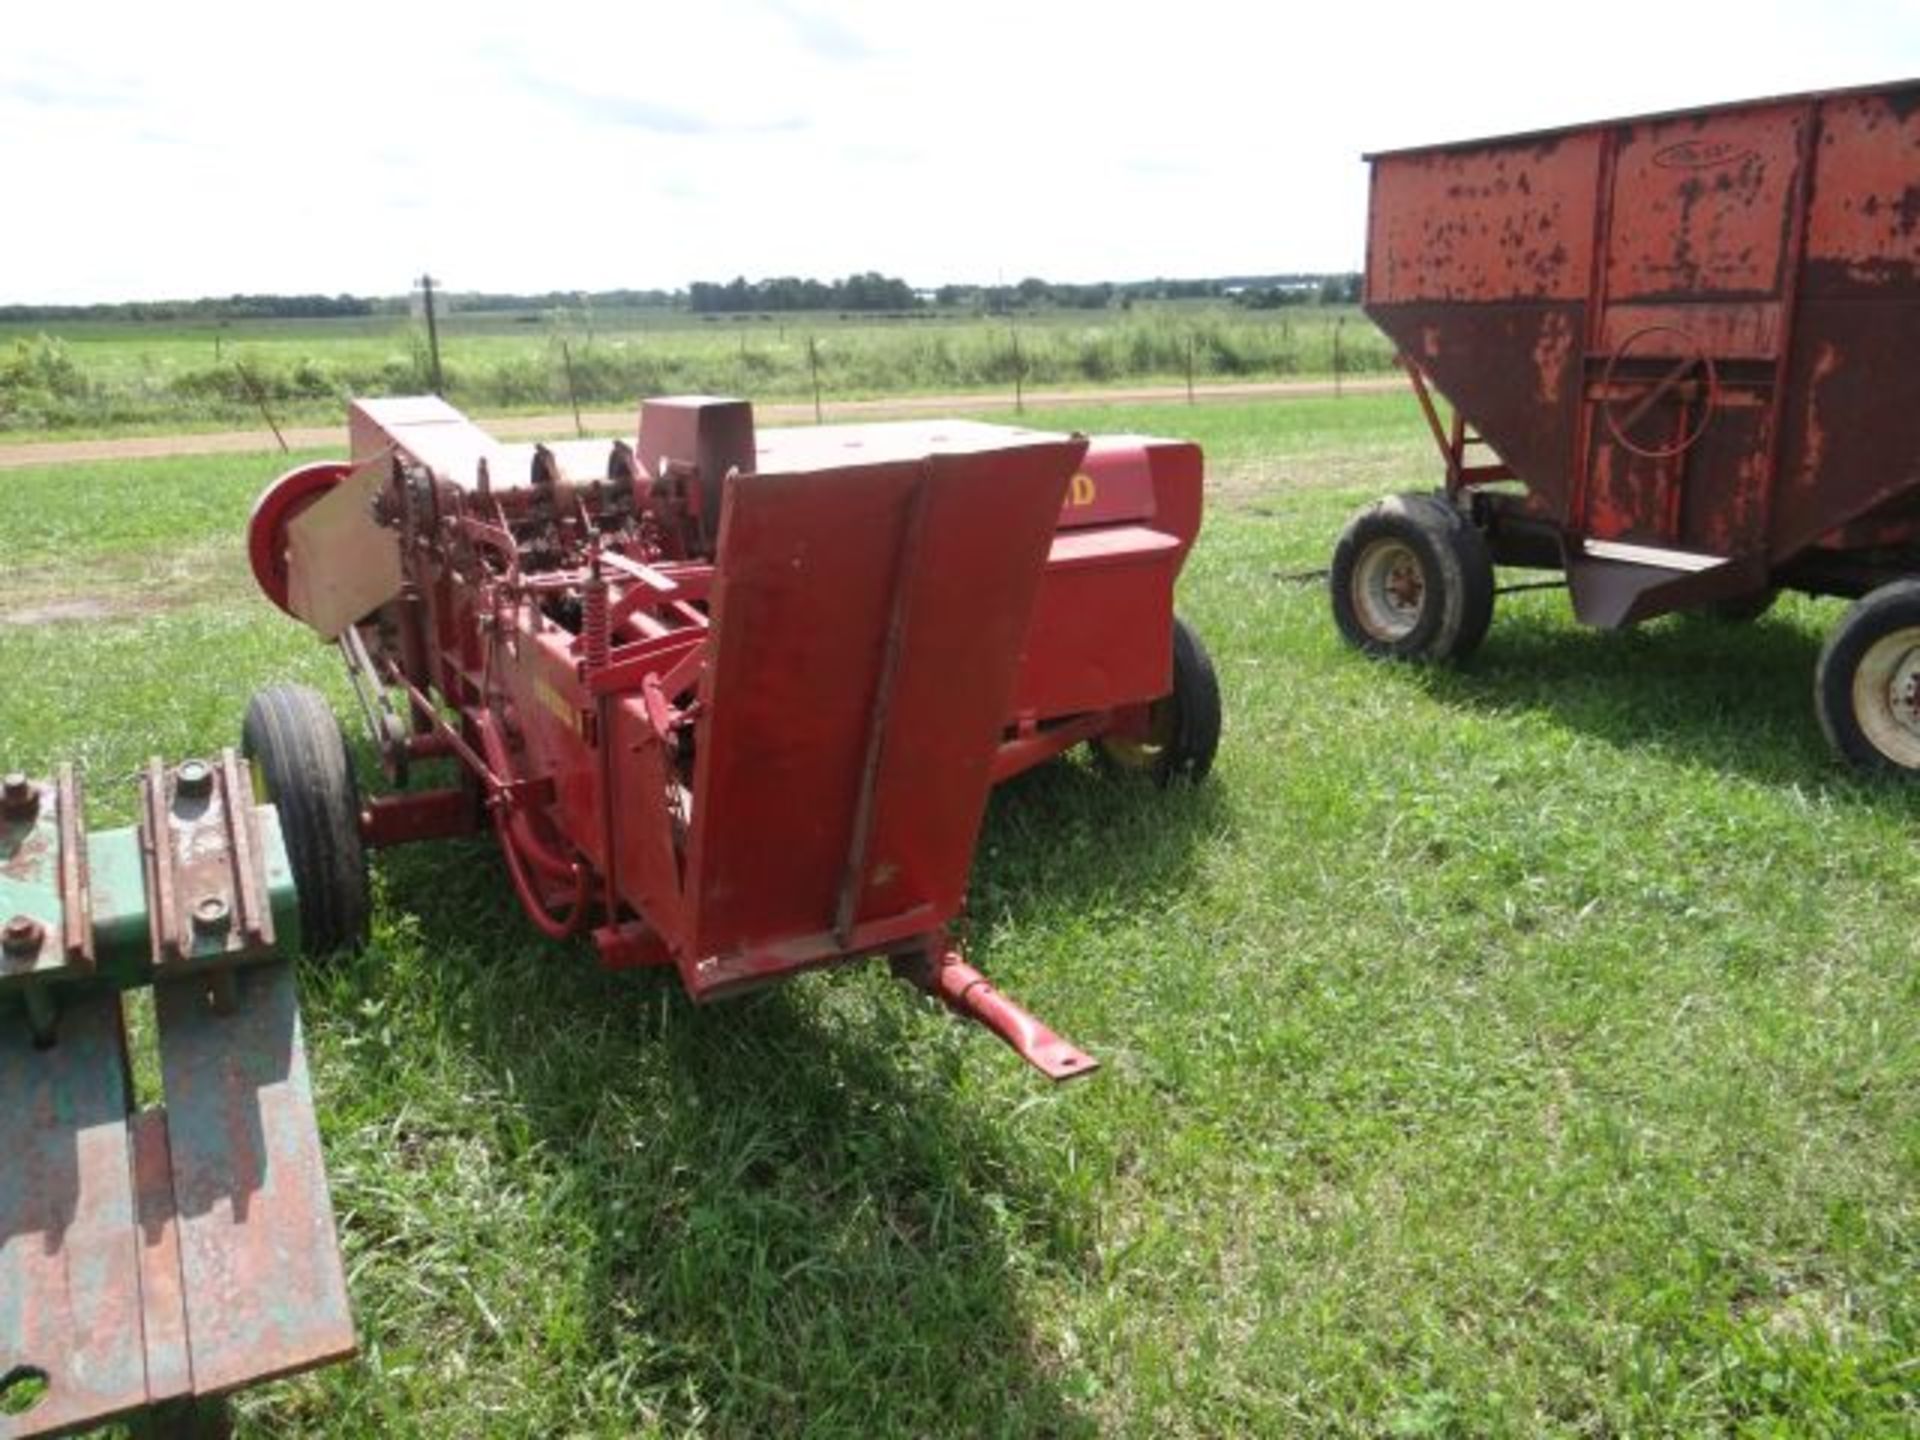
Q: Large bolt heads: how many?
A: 4